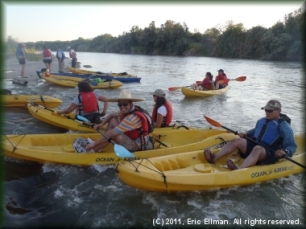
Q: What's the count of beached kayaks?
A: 3